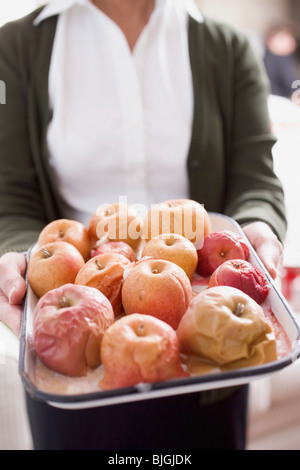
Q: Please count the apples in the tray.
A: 13